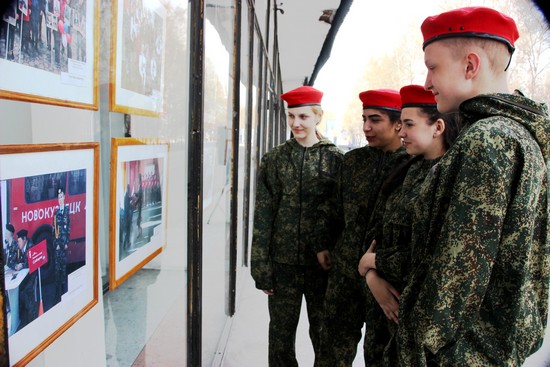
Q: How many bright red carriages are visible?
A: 1